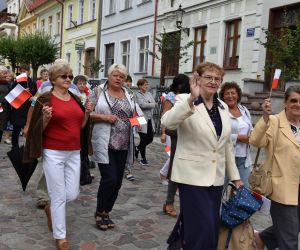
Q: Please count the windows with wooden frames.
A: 2